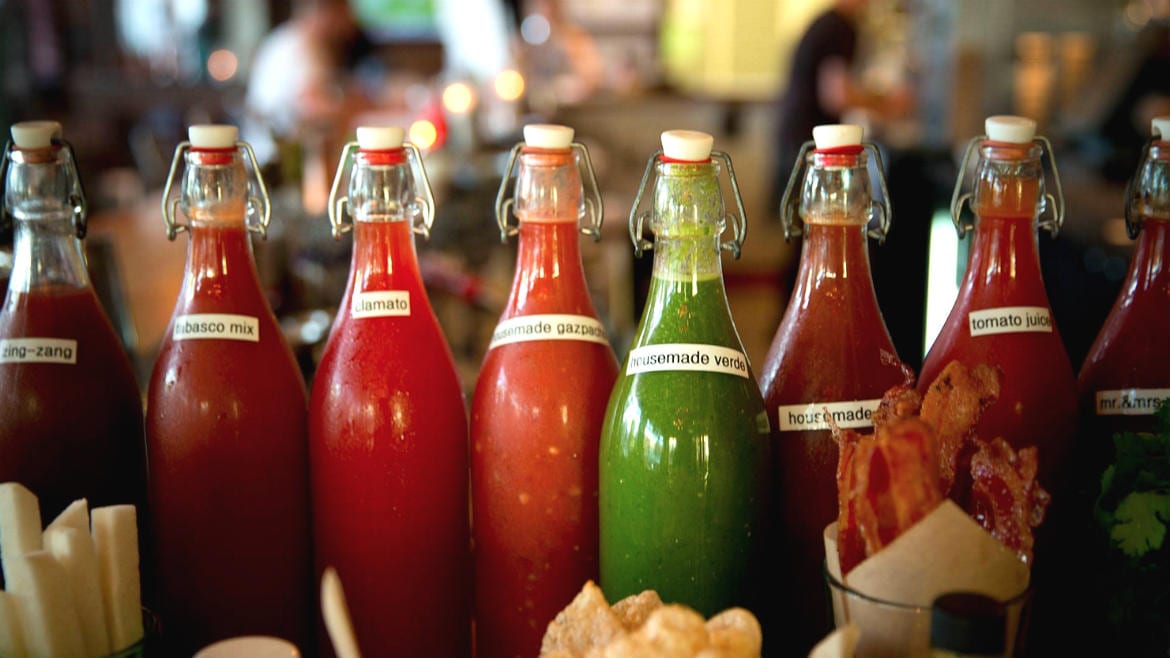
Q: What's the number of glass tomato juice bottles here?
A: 1